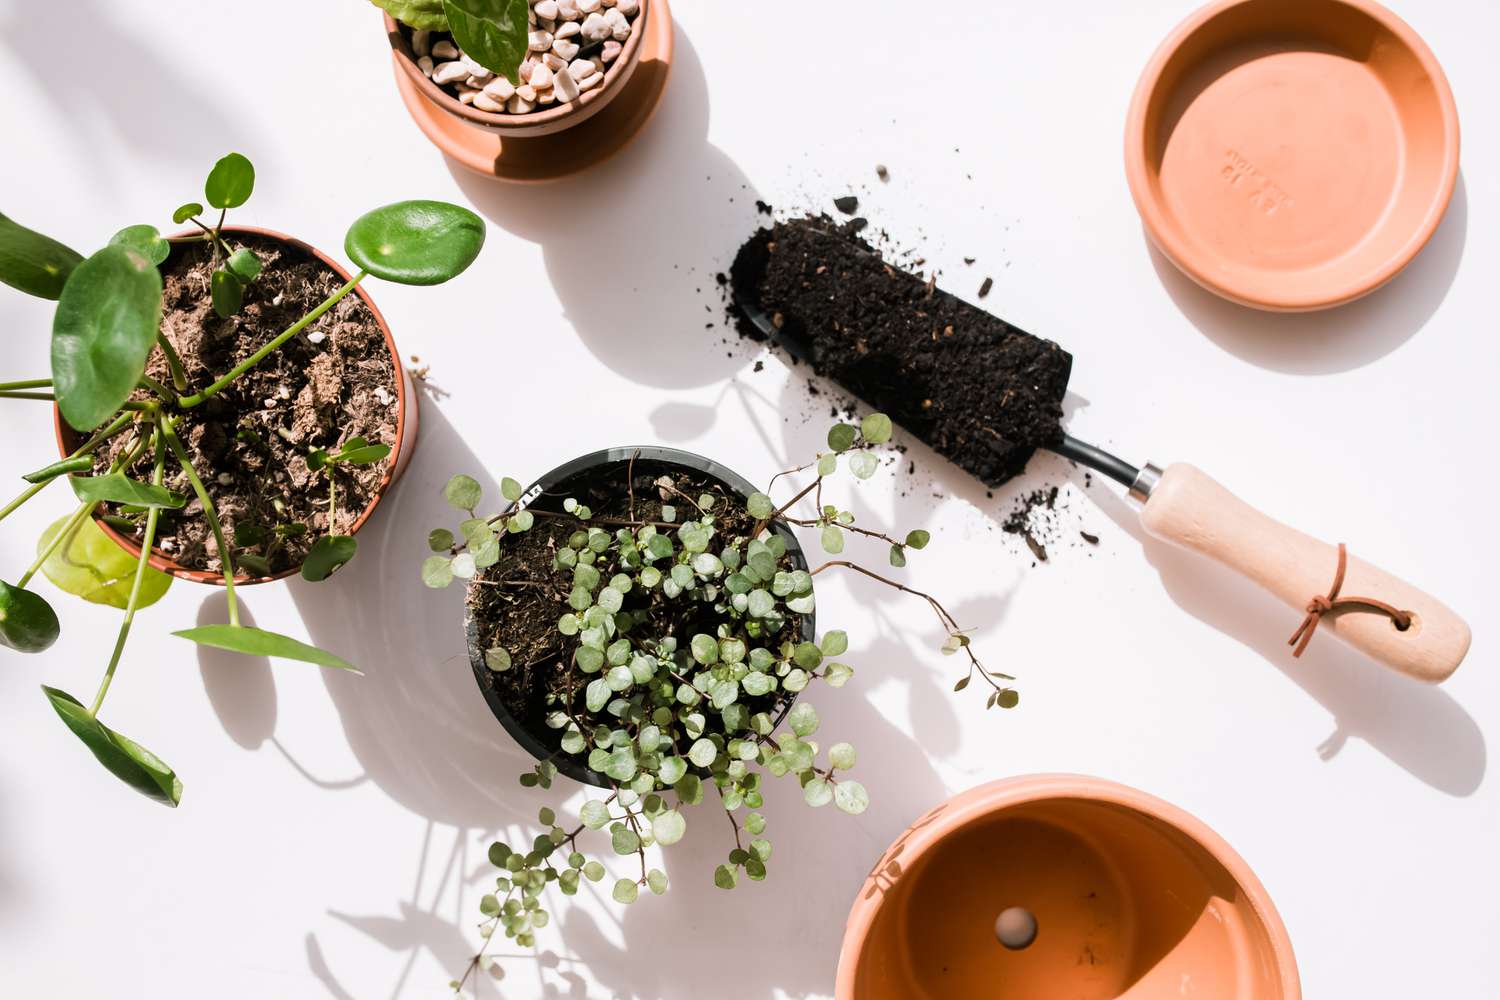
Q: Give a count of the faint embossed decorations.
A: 1